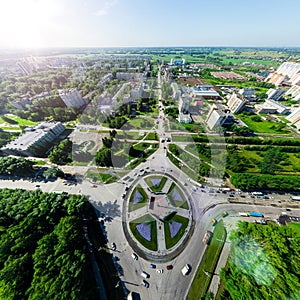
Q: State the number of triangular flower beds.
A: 5